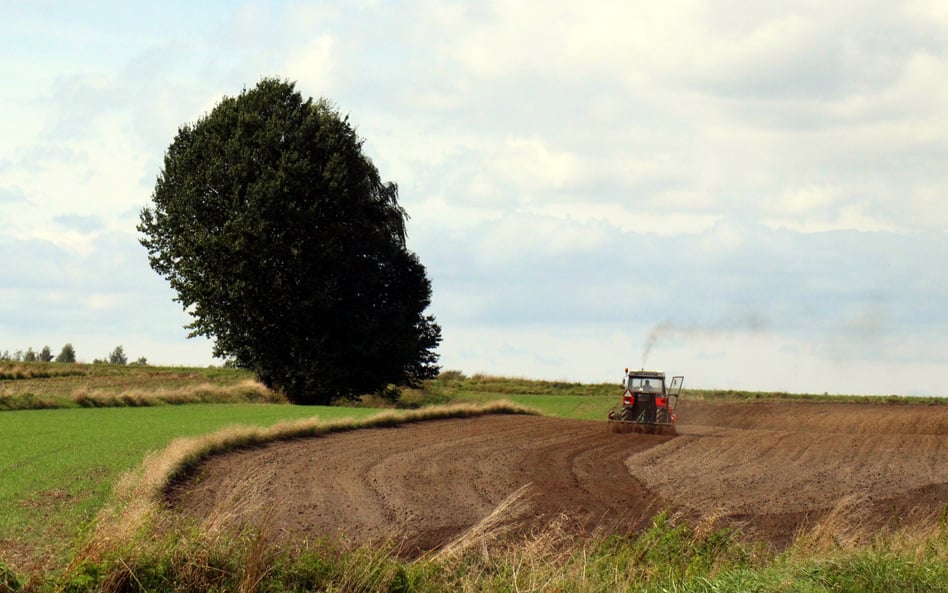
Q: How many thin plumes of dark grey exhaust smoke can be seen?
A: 1